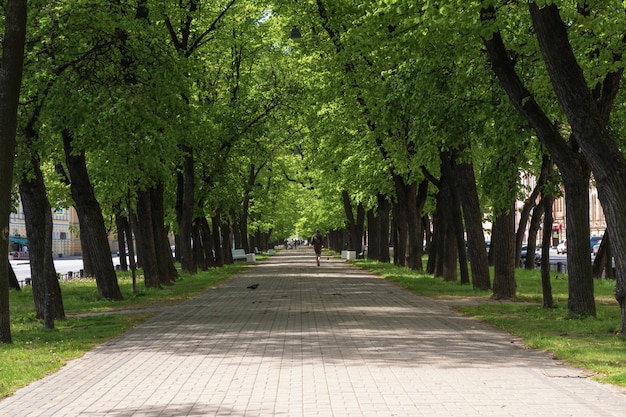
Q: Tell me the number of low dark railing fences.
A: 2